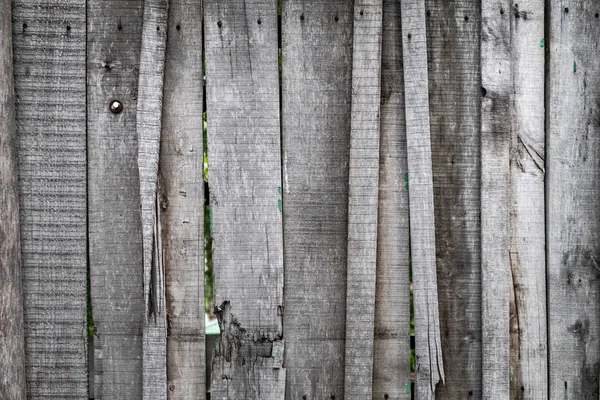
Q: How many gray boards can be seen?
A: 14